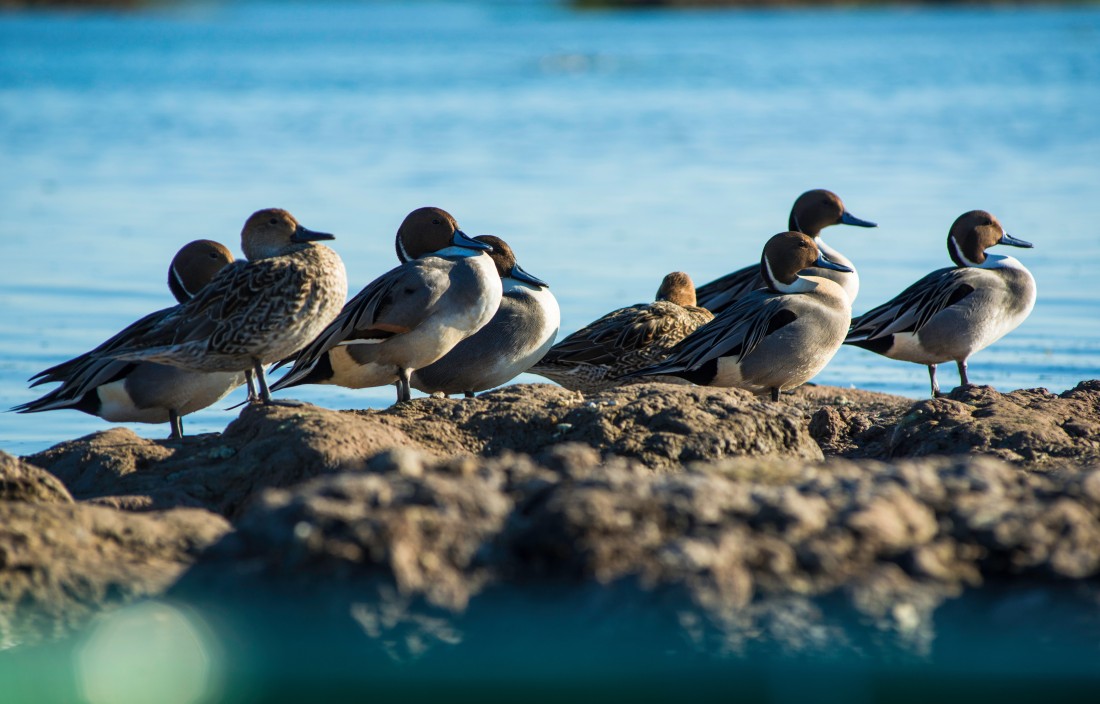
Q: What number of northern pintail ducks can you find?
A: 8